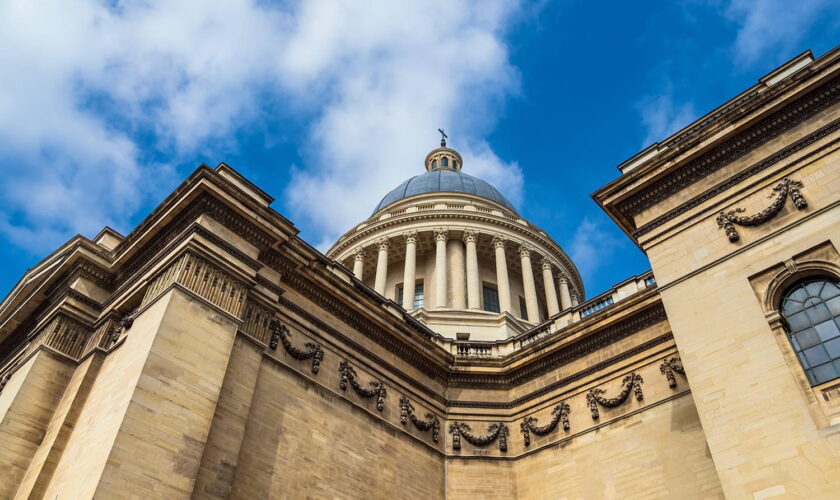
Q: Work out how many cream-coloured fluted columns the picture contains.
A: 10